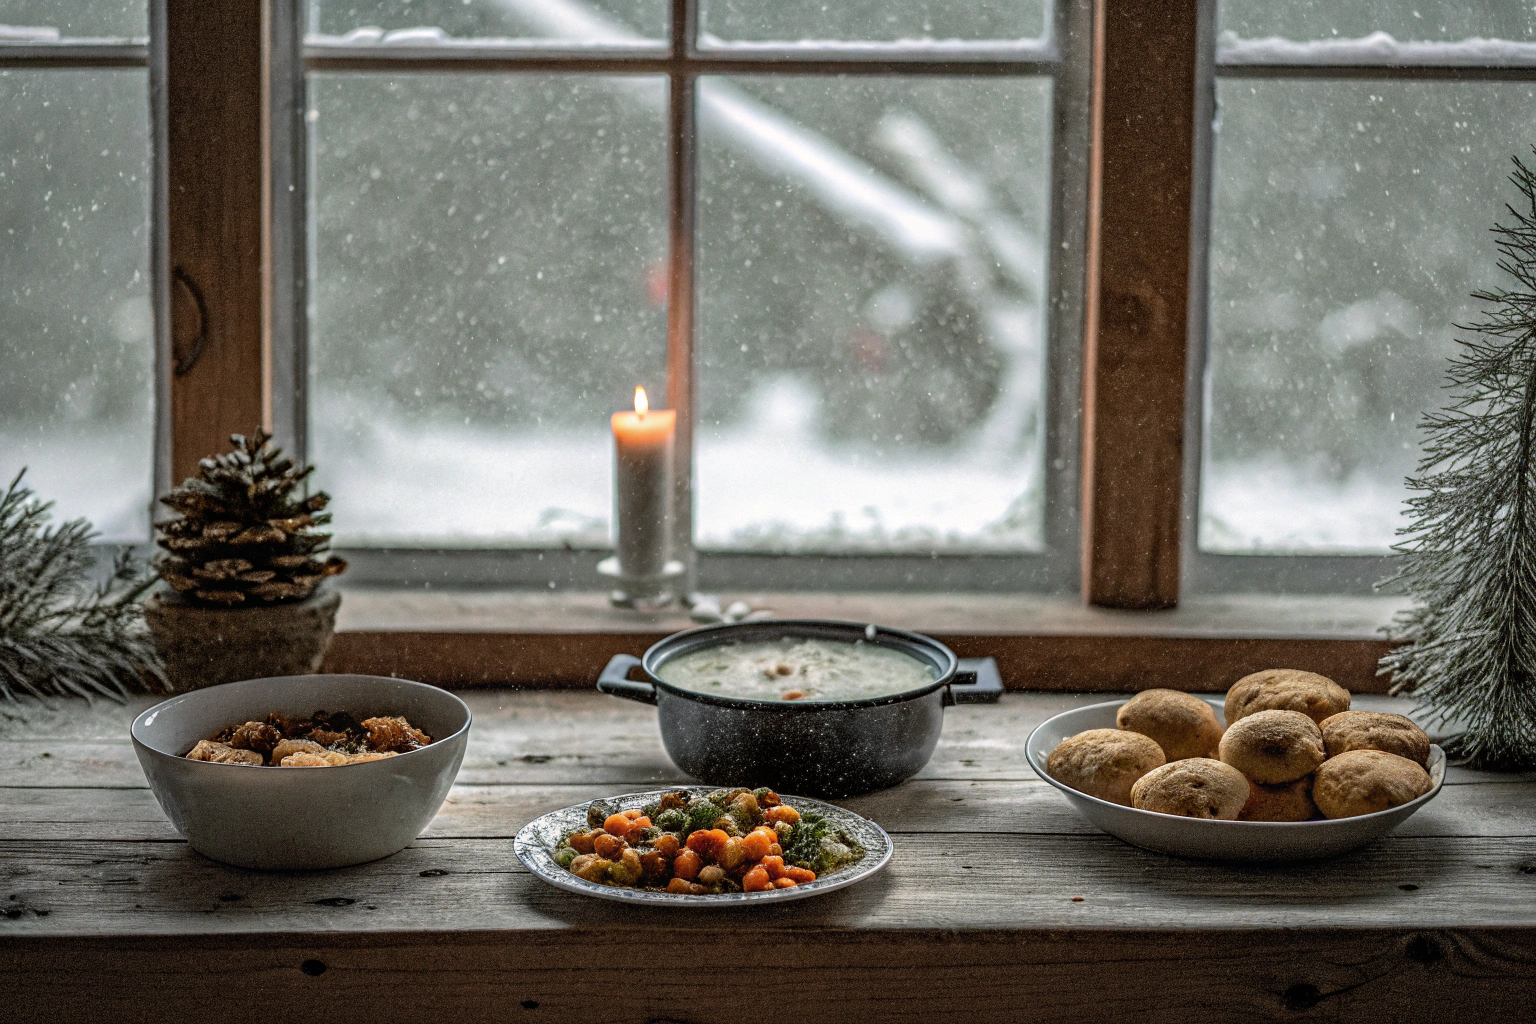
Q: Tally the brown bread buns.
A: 8